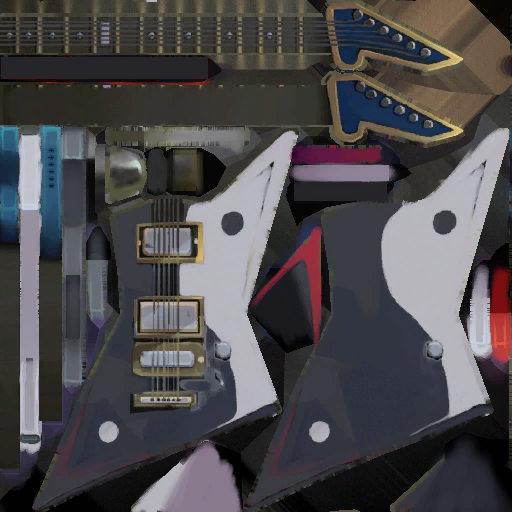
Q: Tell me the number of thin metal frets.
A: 14